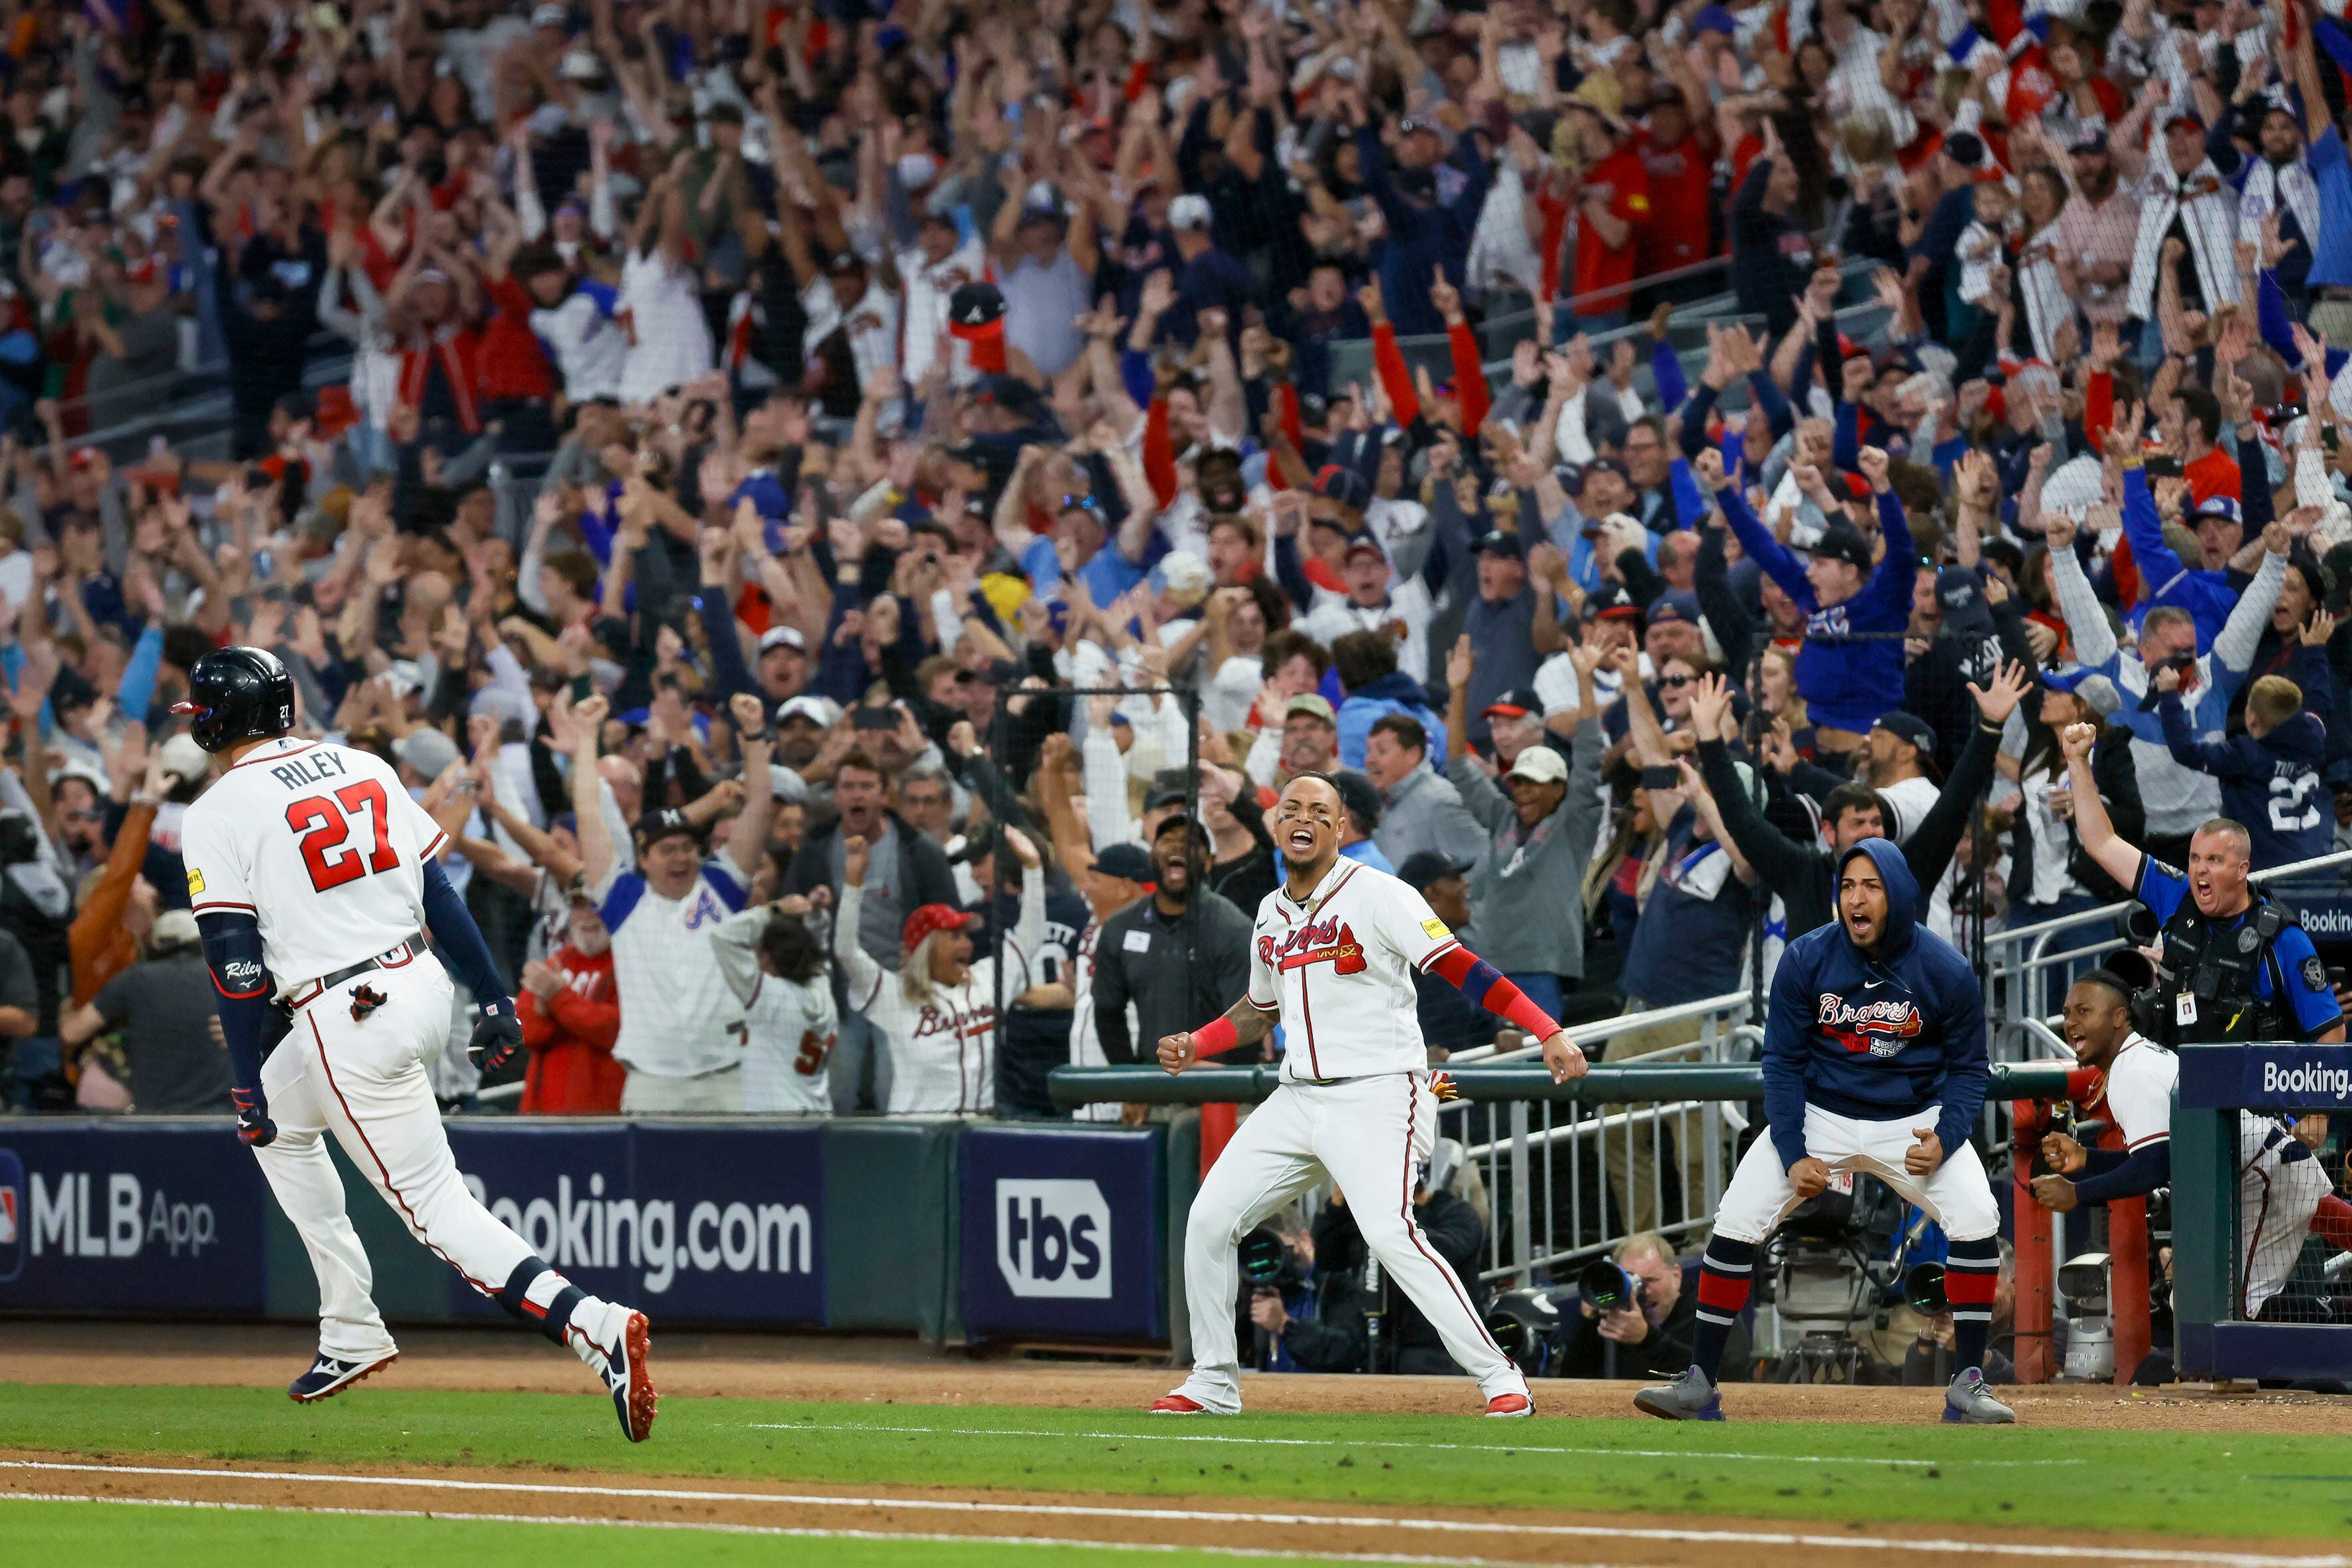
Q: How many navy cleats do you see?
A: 2